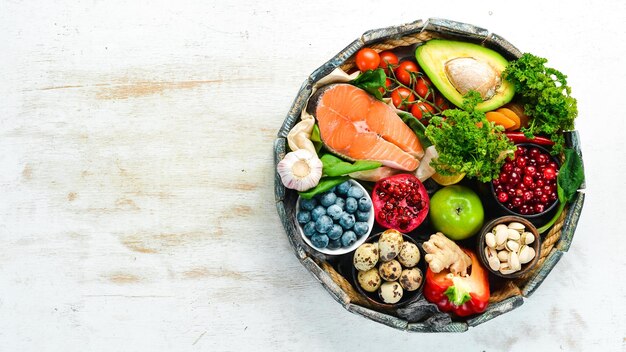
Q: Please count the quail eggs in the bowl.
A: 7